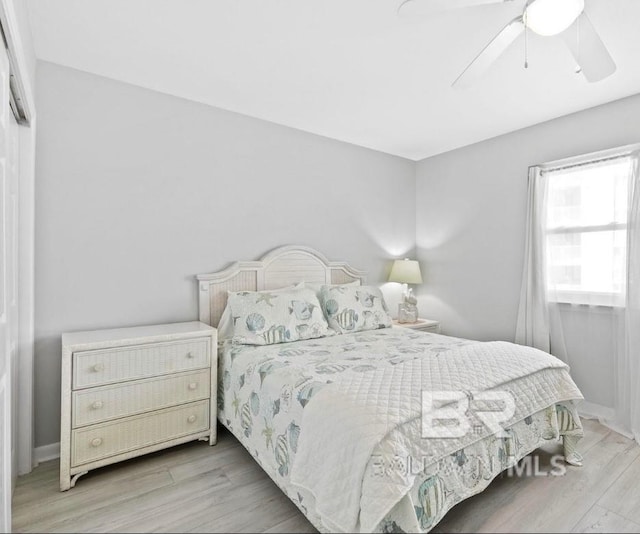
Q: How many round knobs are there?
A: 6